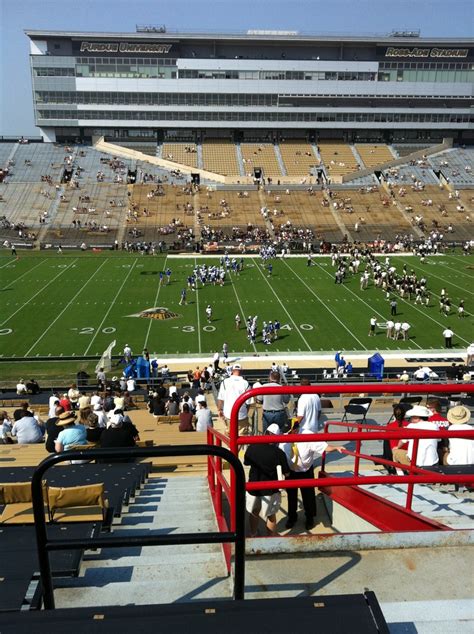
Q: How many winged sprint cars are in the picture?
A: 0